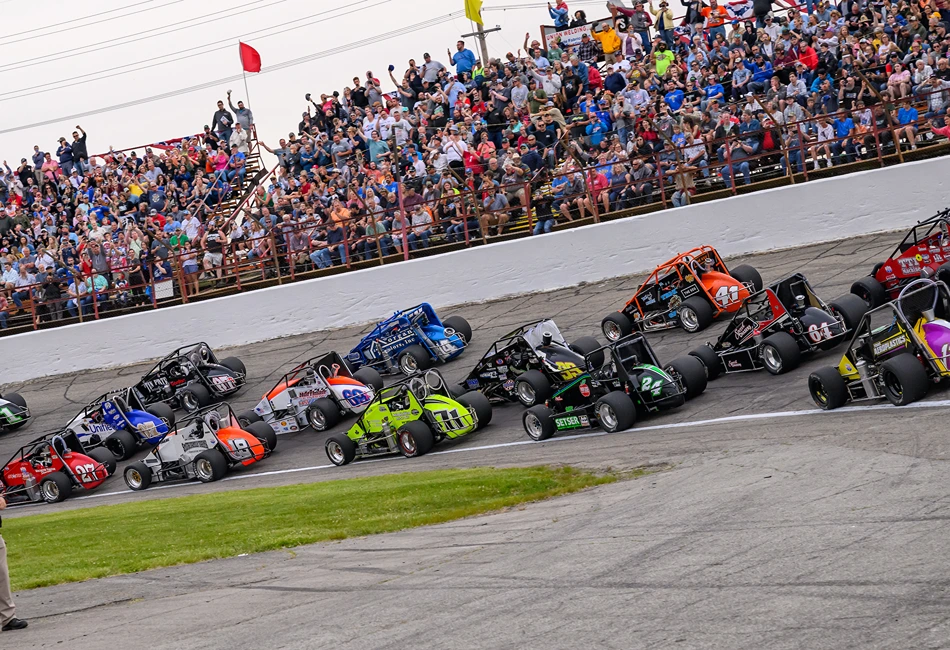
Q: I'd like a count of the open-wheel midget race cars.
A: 14